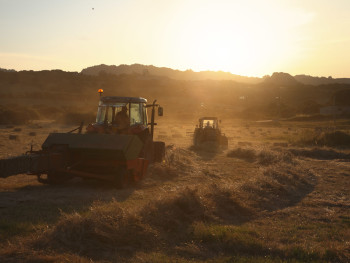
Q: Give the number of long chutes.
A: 1